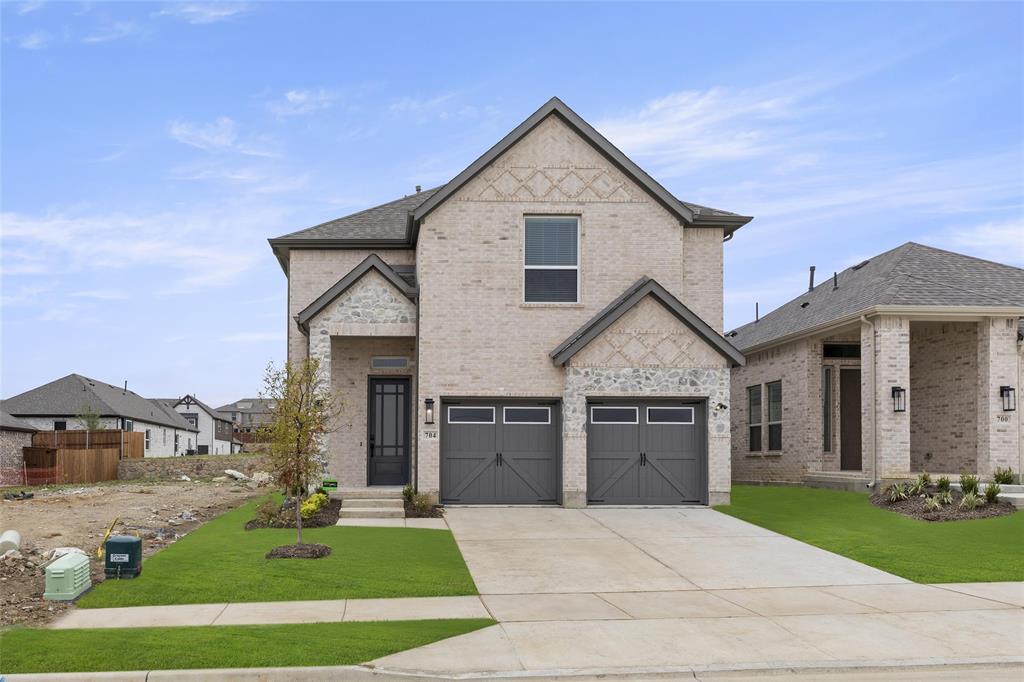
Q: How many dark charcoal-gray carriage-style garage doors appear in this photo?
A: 2